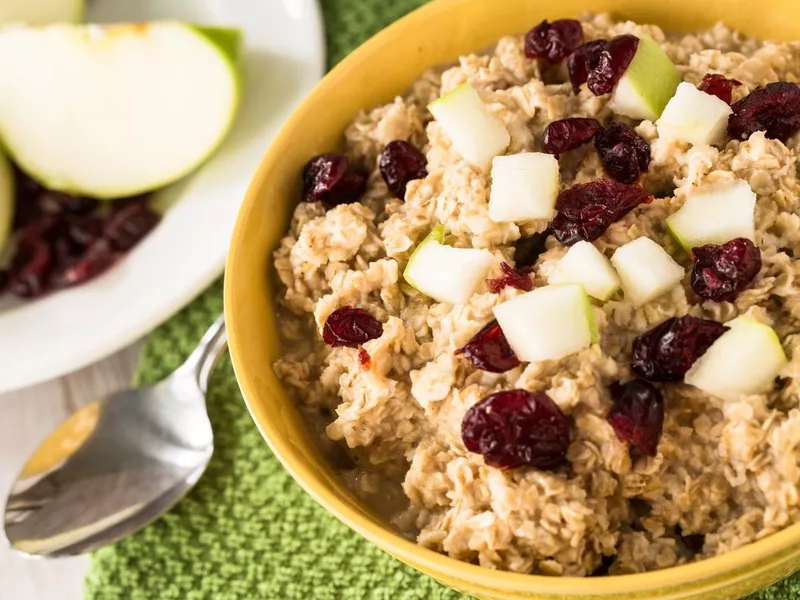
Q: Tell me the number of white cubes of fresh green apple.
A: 10